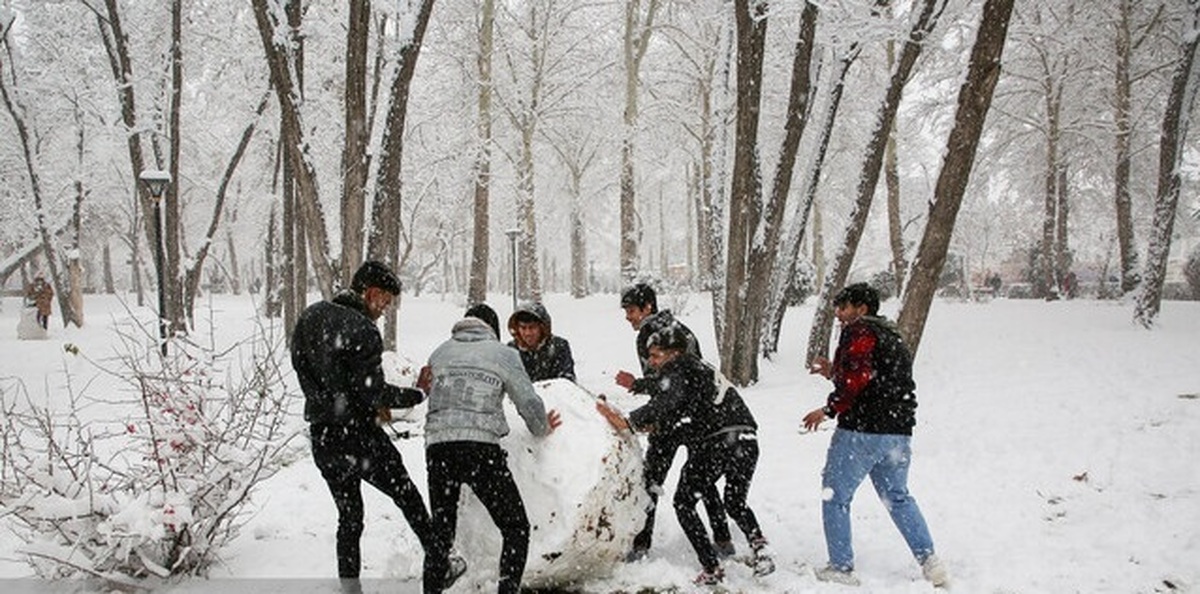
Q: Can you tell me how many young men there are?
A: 6